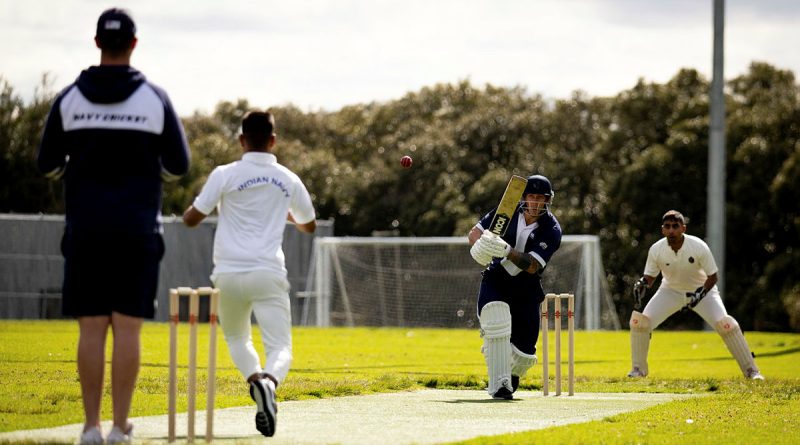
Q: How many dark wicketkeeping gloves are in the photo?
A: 2